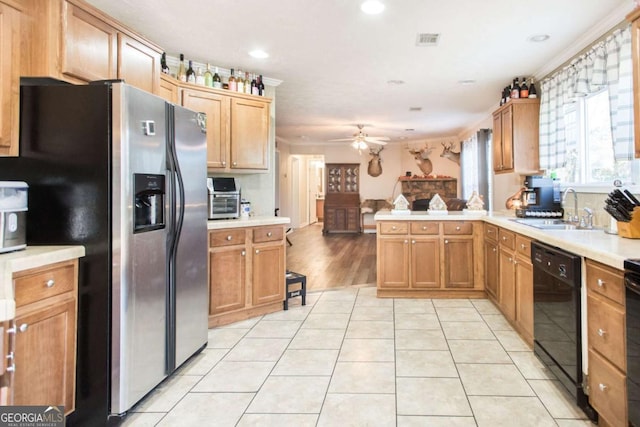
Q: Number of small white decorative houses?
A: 3